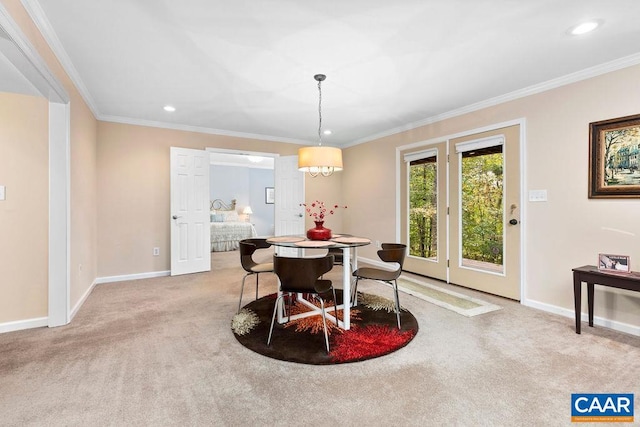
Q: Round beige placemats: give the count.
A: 4